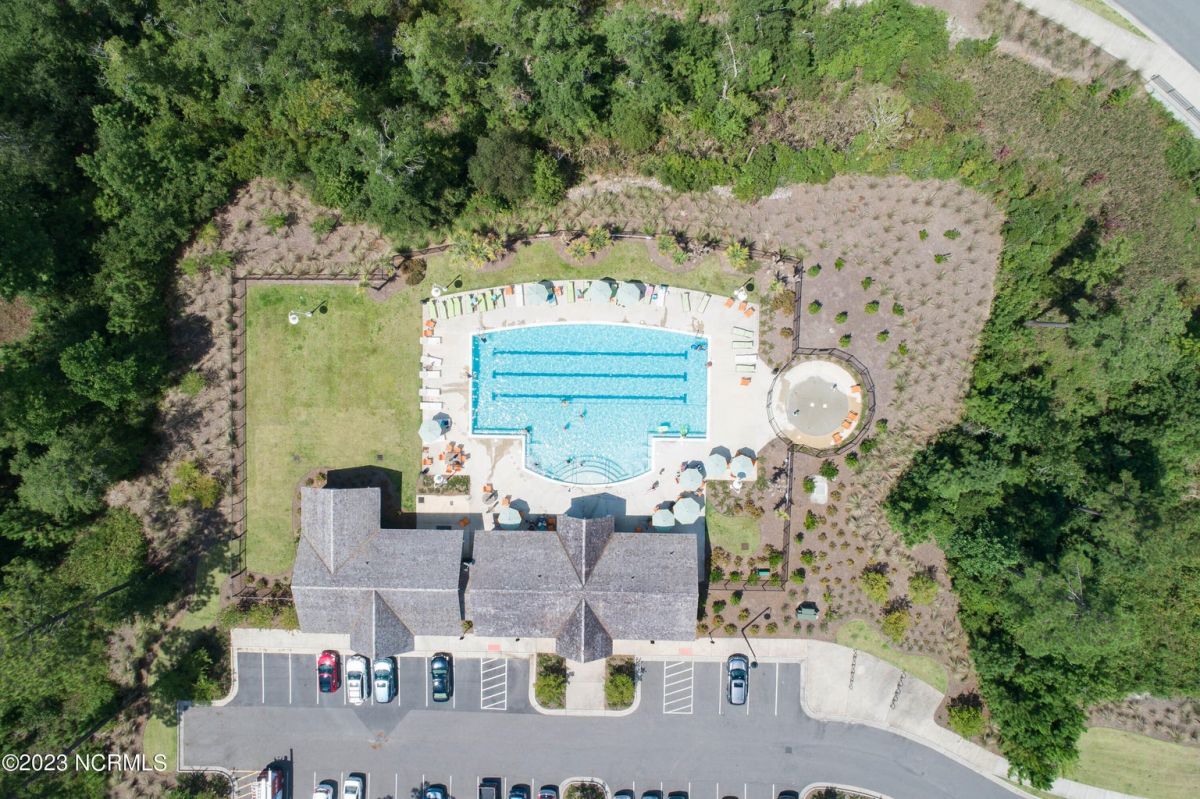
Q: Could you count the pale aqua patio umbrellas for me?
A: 10